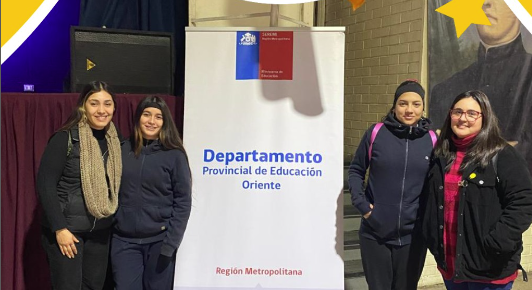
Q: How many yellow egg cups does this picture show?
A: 0